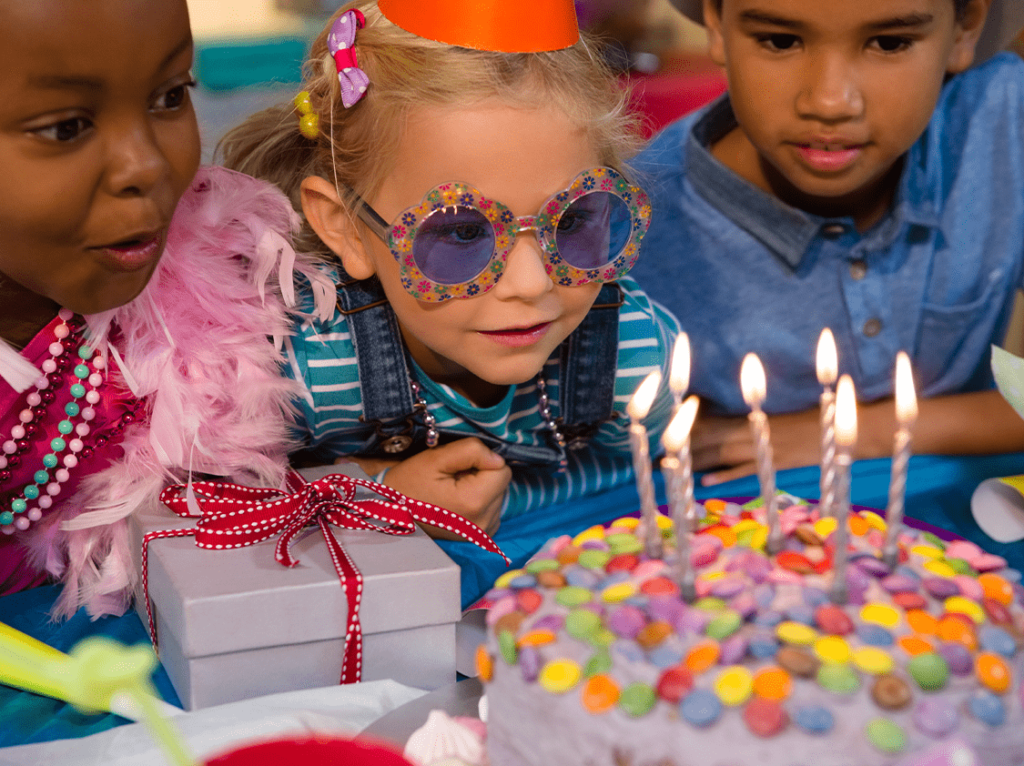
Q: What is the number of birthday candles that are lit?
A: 7